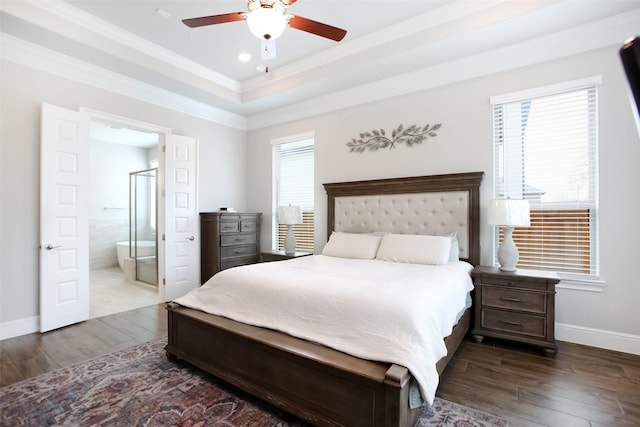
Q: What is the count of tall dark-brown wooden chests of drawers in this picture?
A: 1